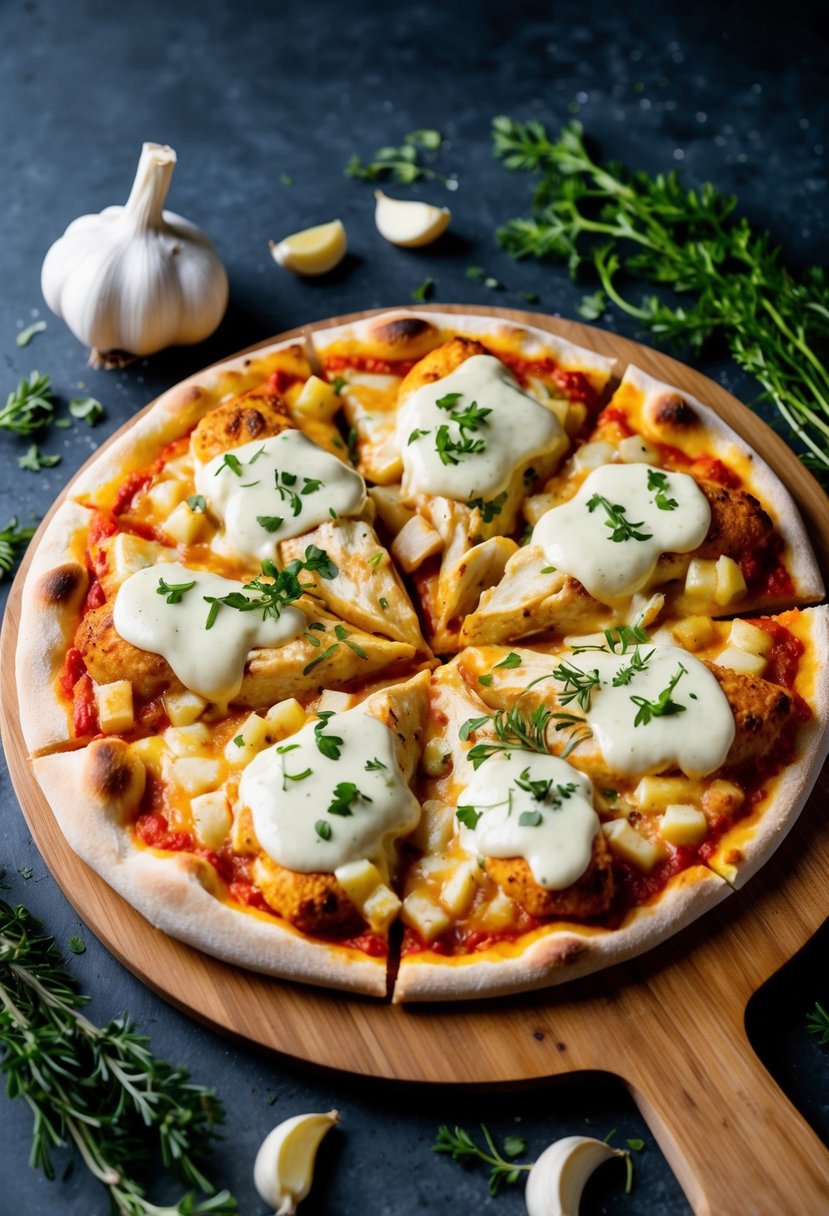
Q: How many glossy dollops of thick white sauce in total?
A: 7